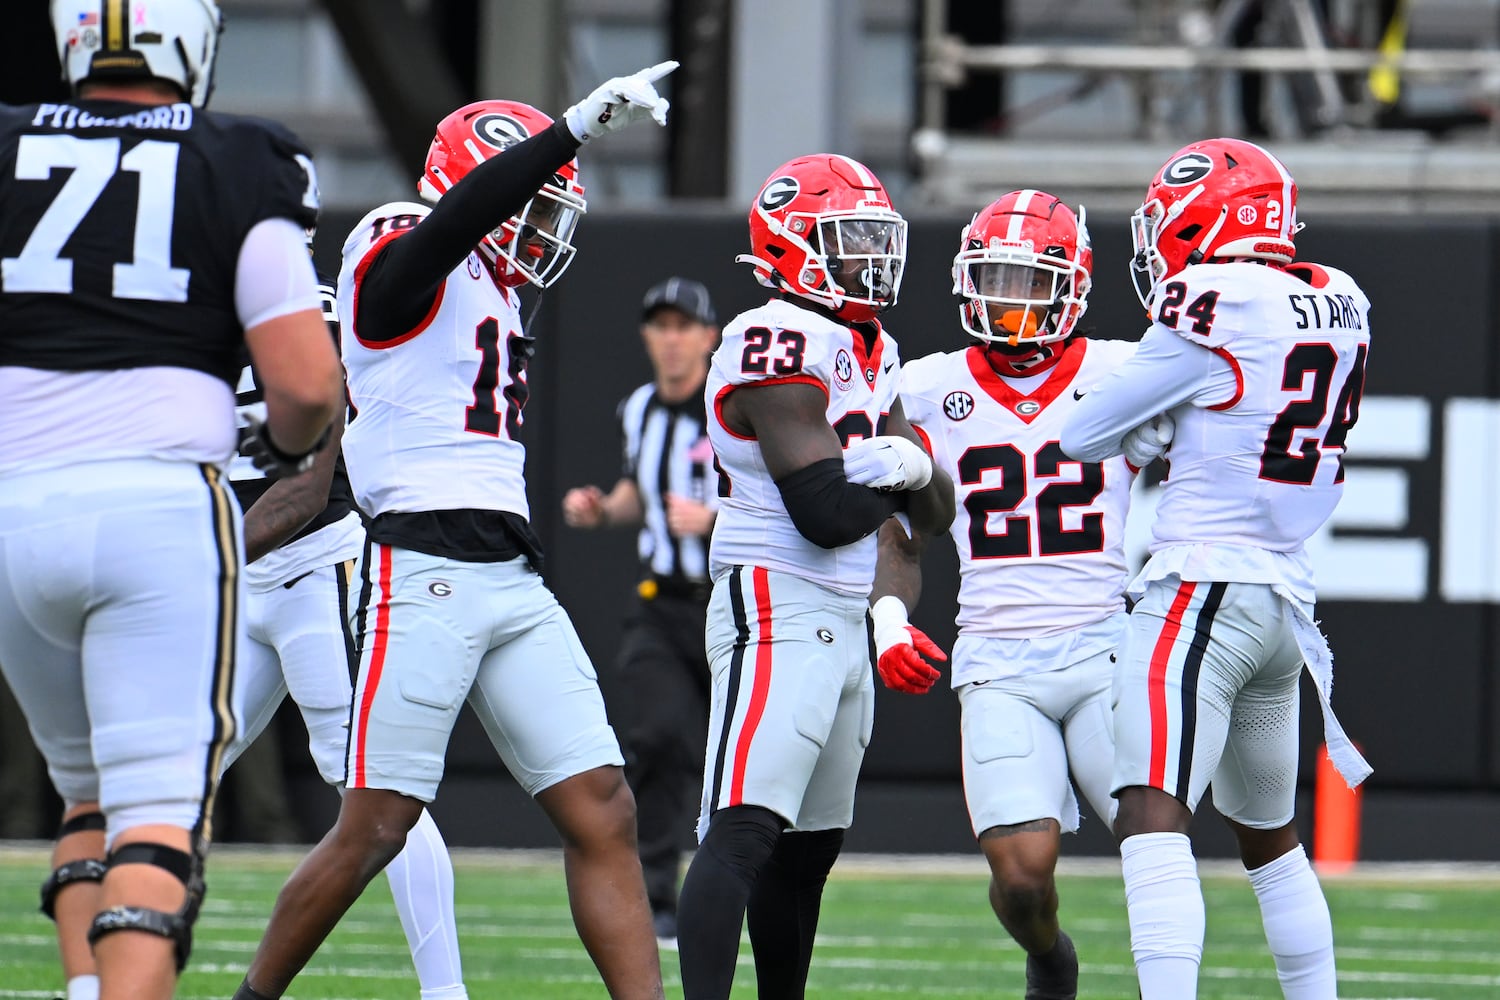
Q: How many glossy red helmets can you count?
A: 4